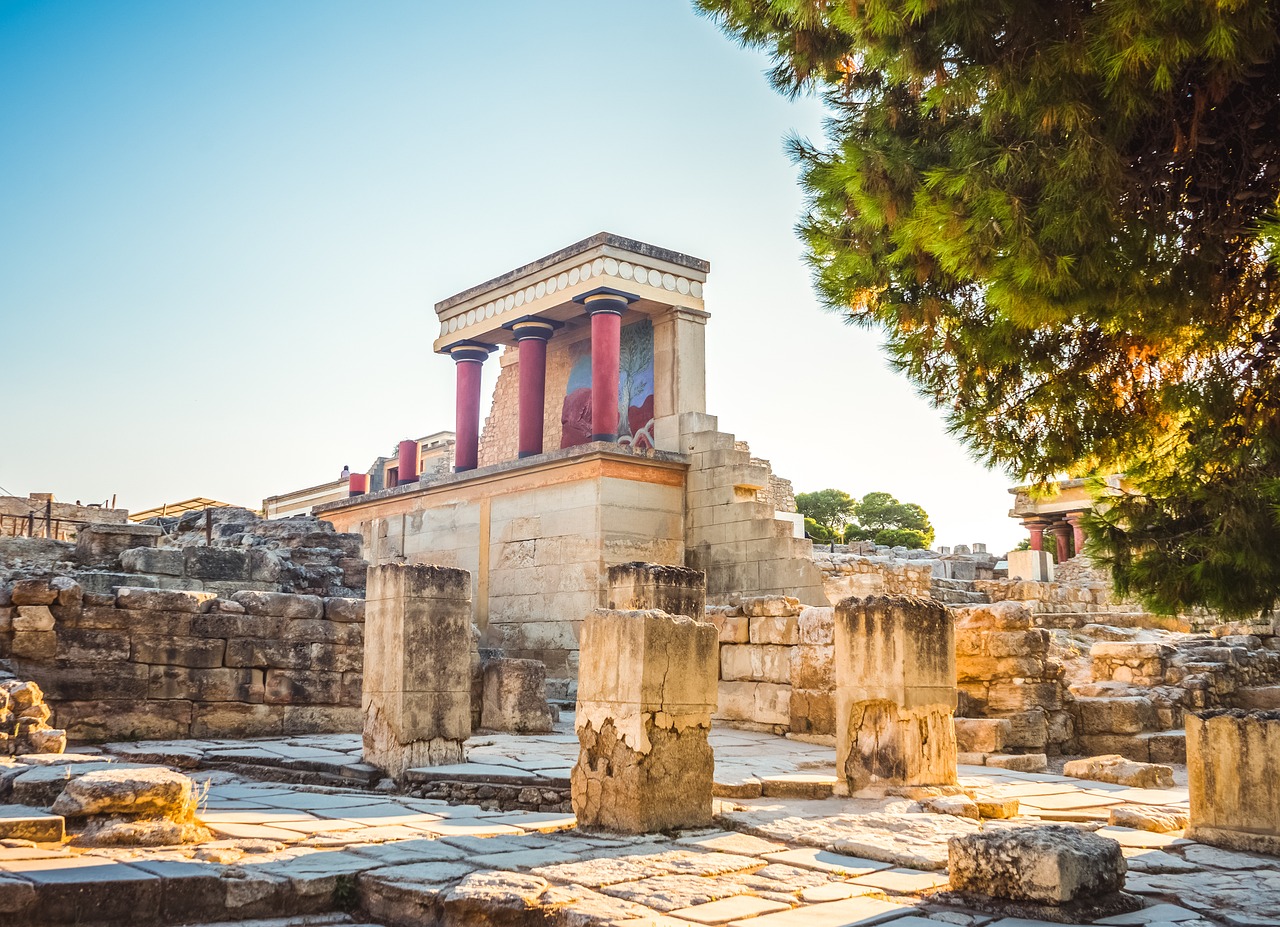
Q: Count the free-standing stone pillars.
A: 5